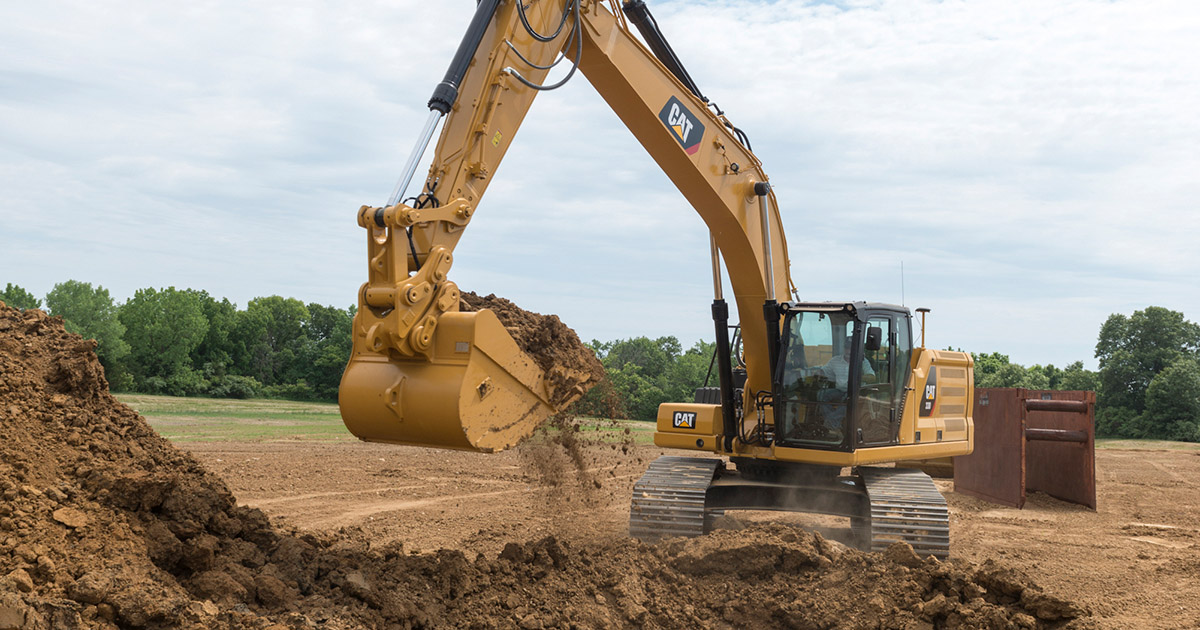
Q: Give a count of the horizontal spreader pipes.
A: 2